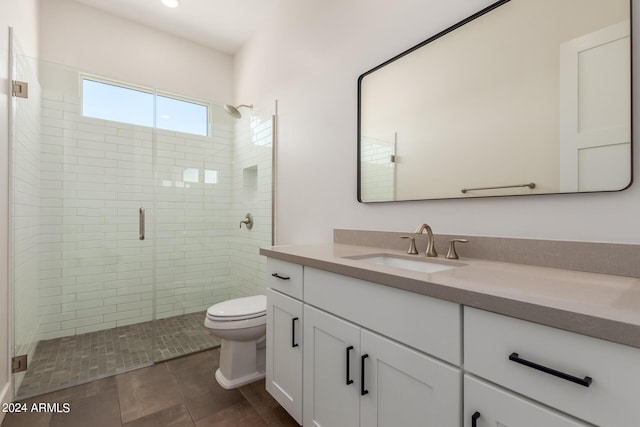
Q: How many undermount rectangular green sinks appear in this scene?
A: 0